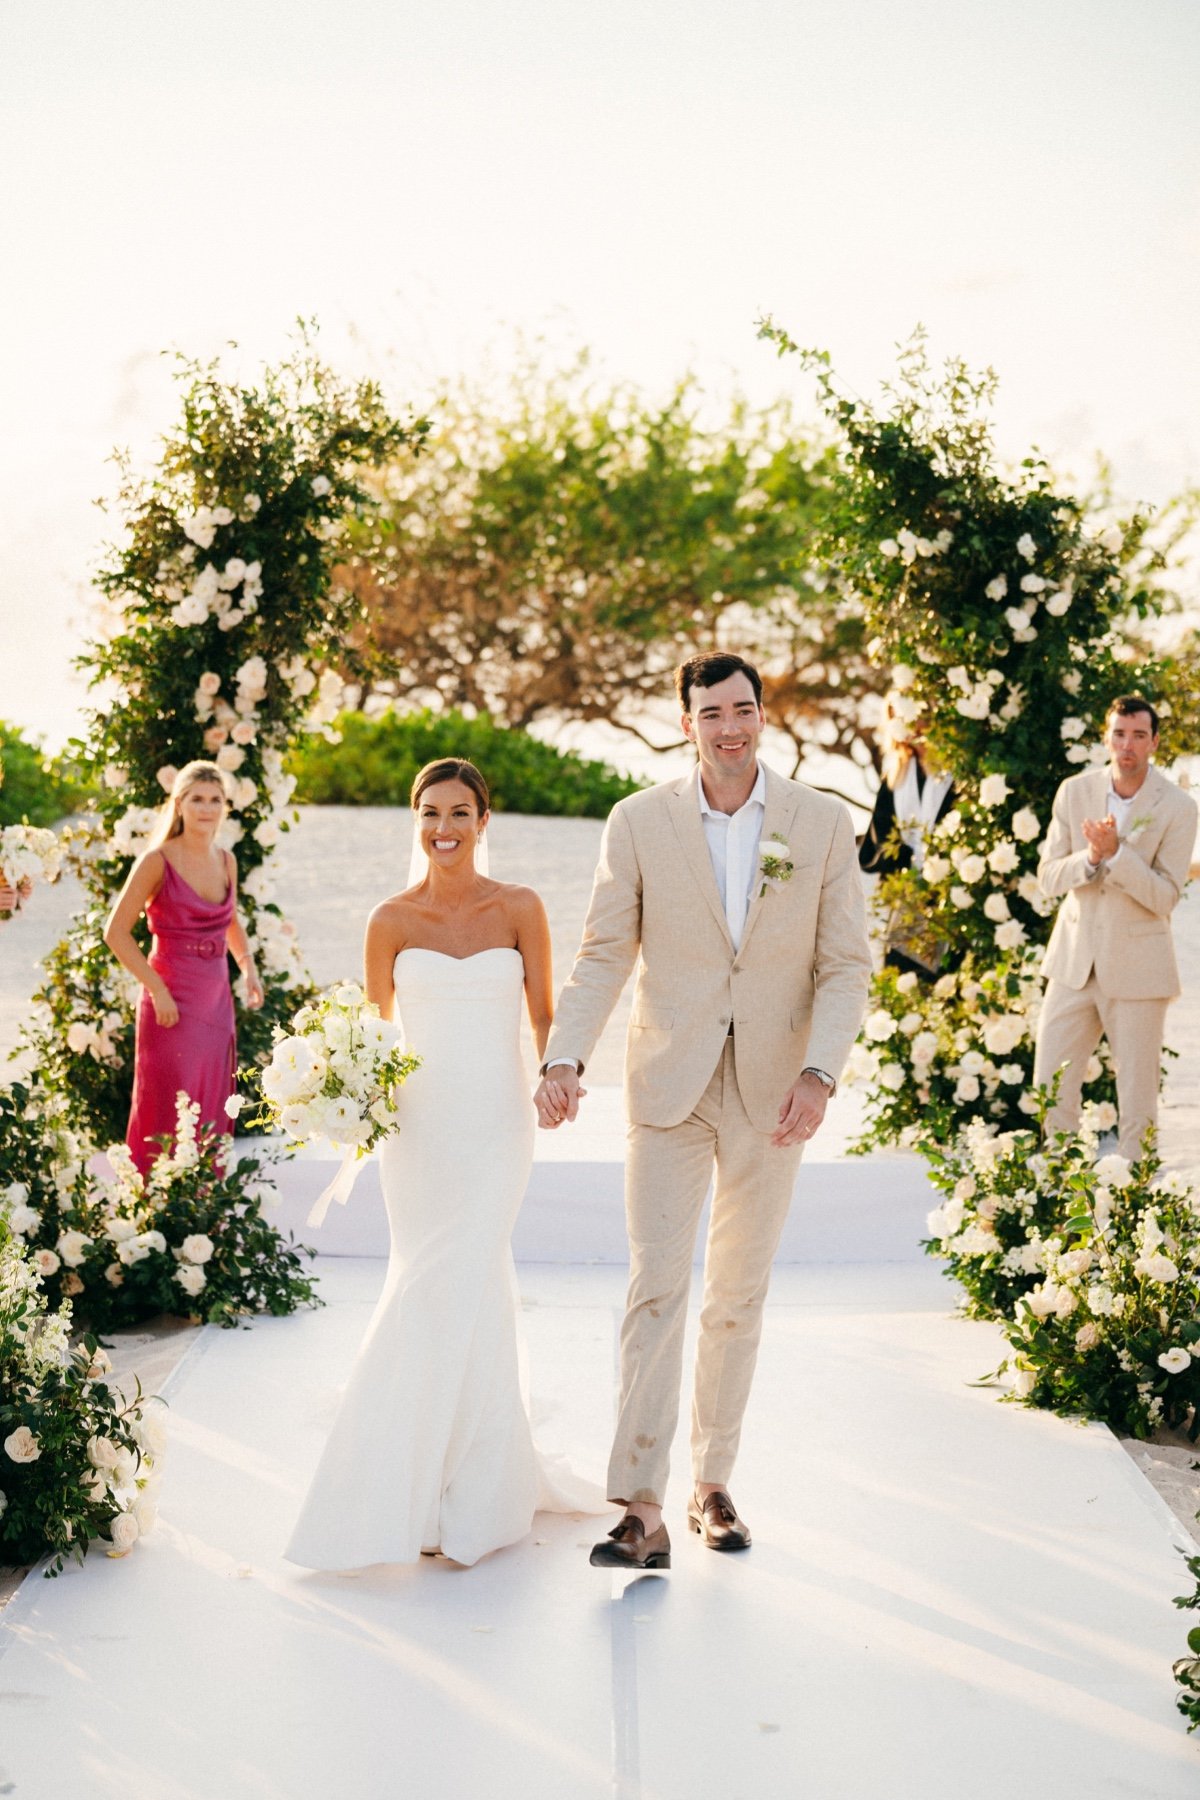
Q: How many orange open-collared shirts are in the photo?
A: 0